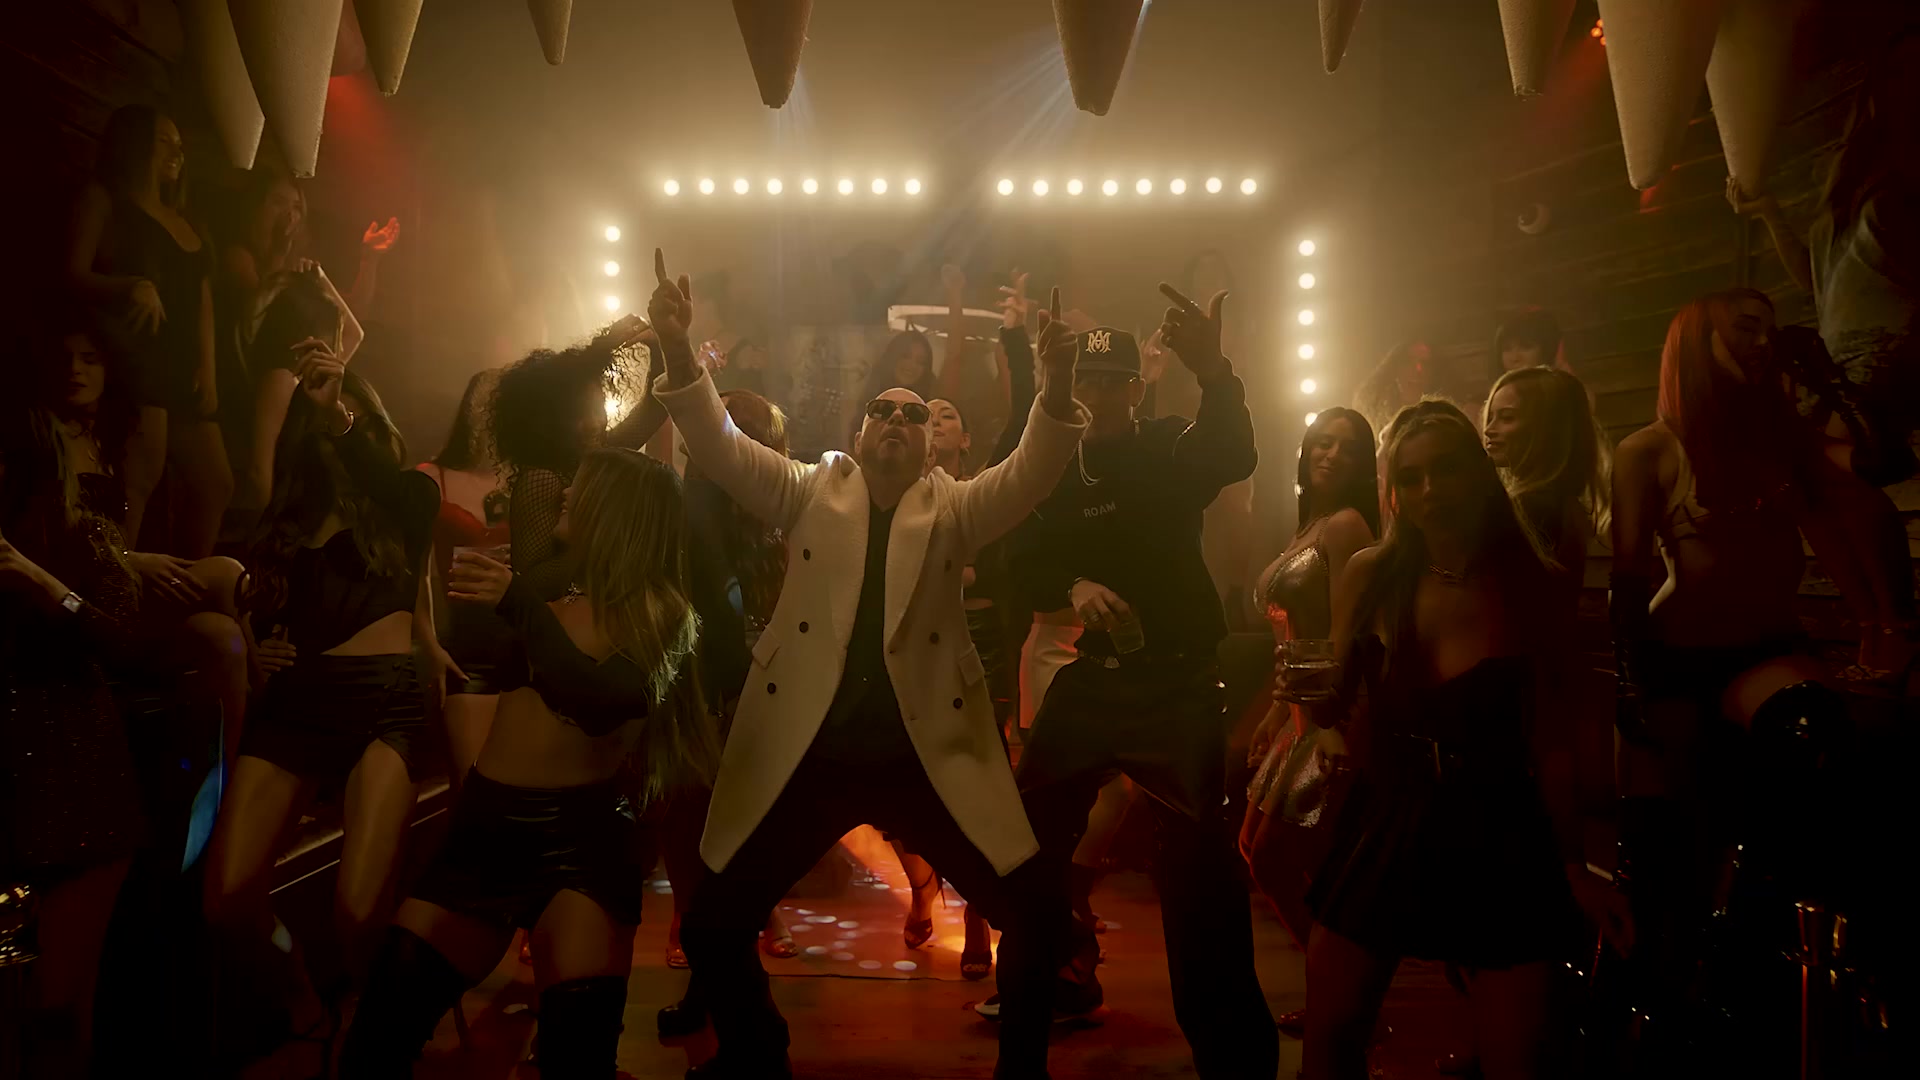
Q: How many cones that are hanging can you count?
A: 10